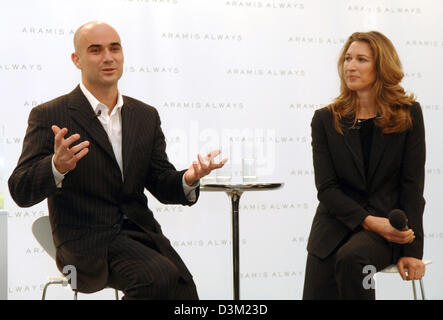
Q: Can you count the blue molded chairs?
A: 0